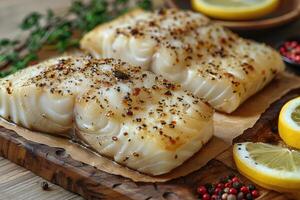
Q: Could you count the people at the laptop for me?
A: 0